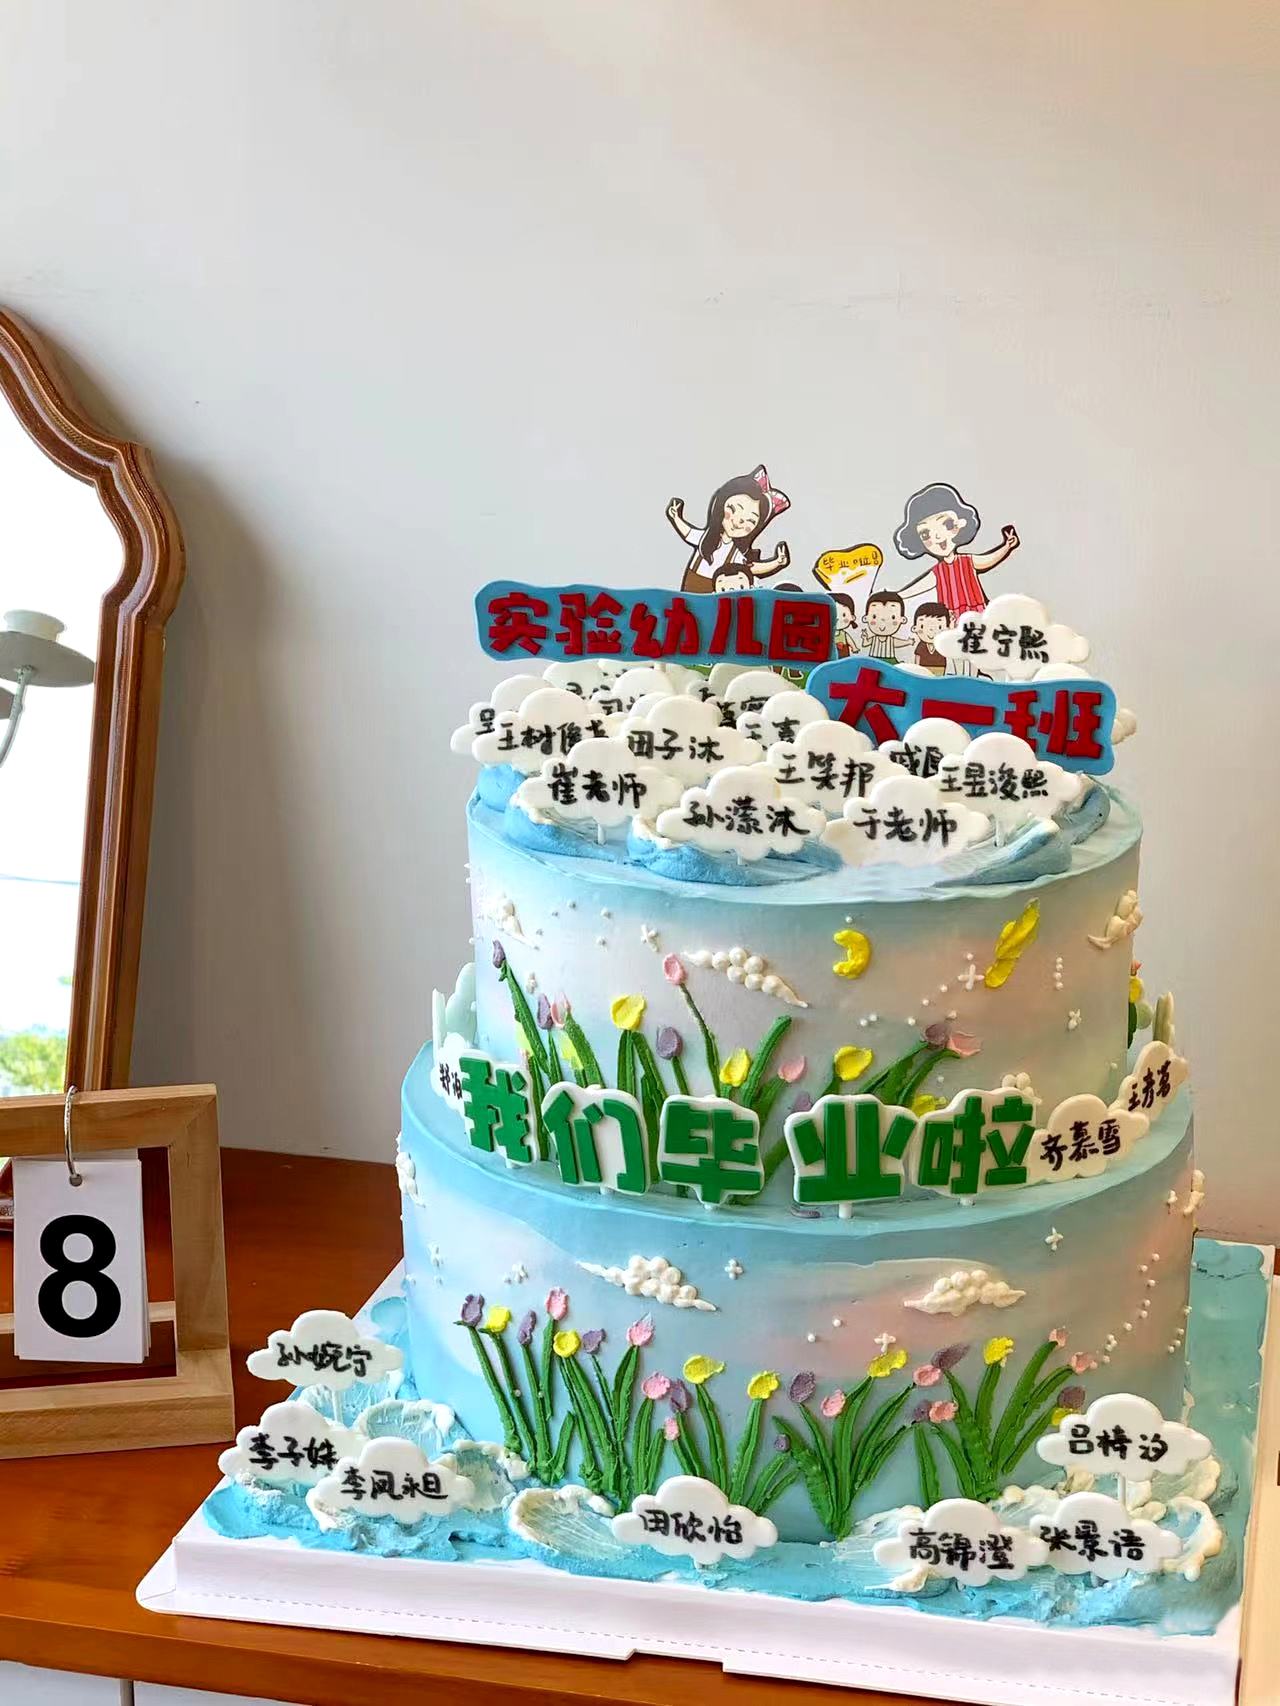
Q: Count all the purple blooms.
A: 14